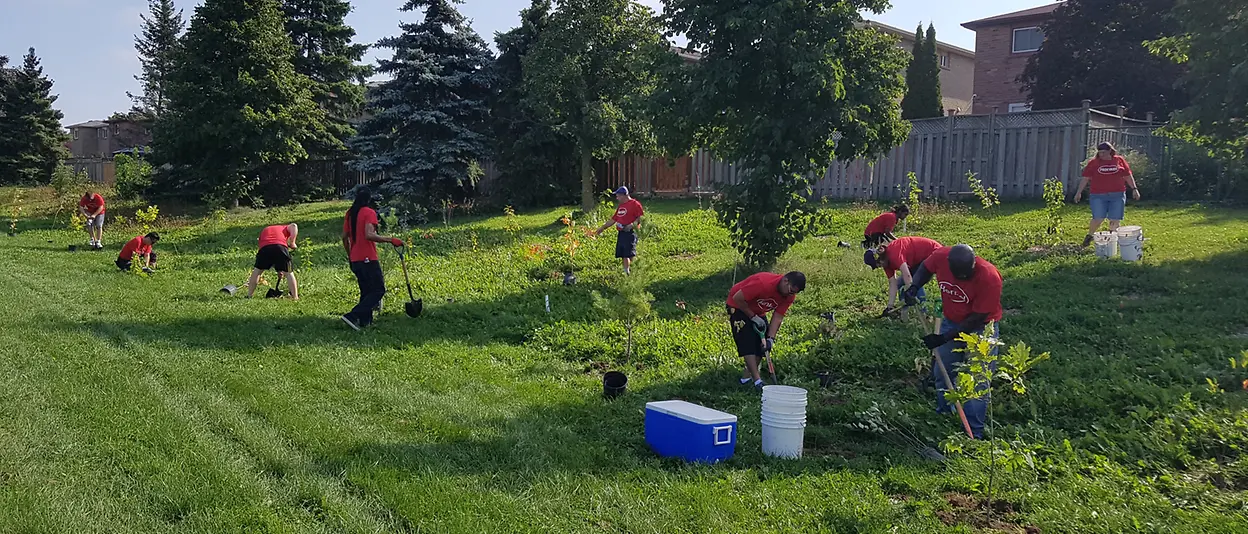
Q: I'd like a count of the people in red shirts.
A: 10